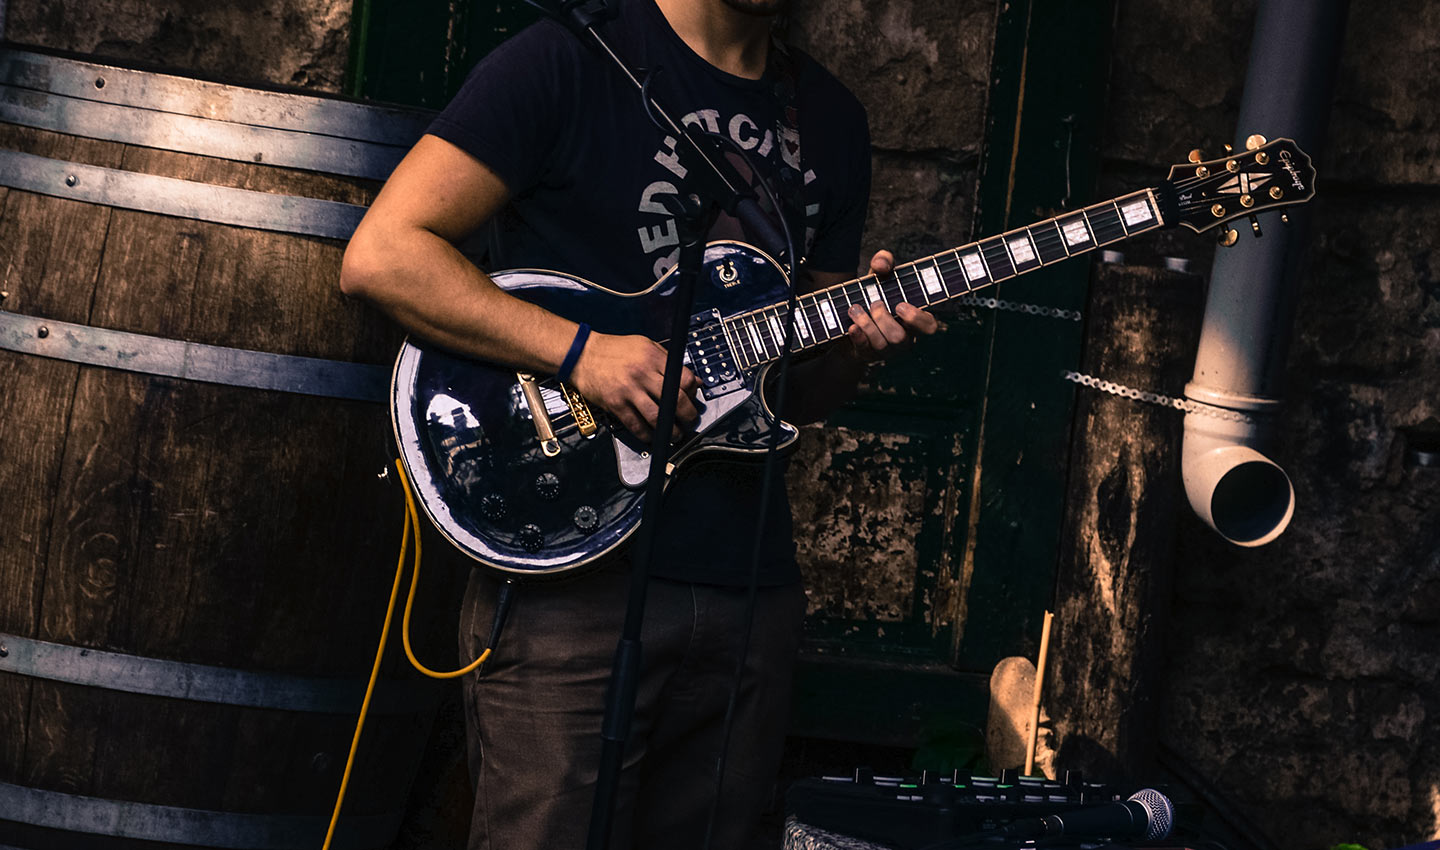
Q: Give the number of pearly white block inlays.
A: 10